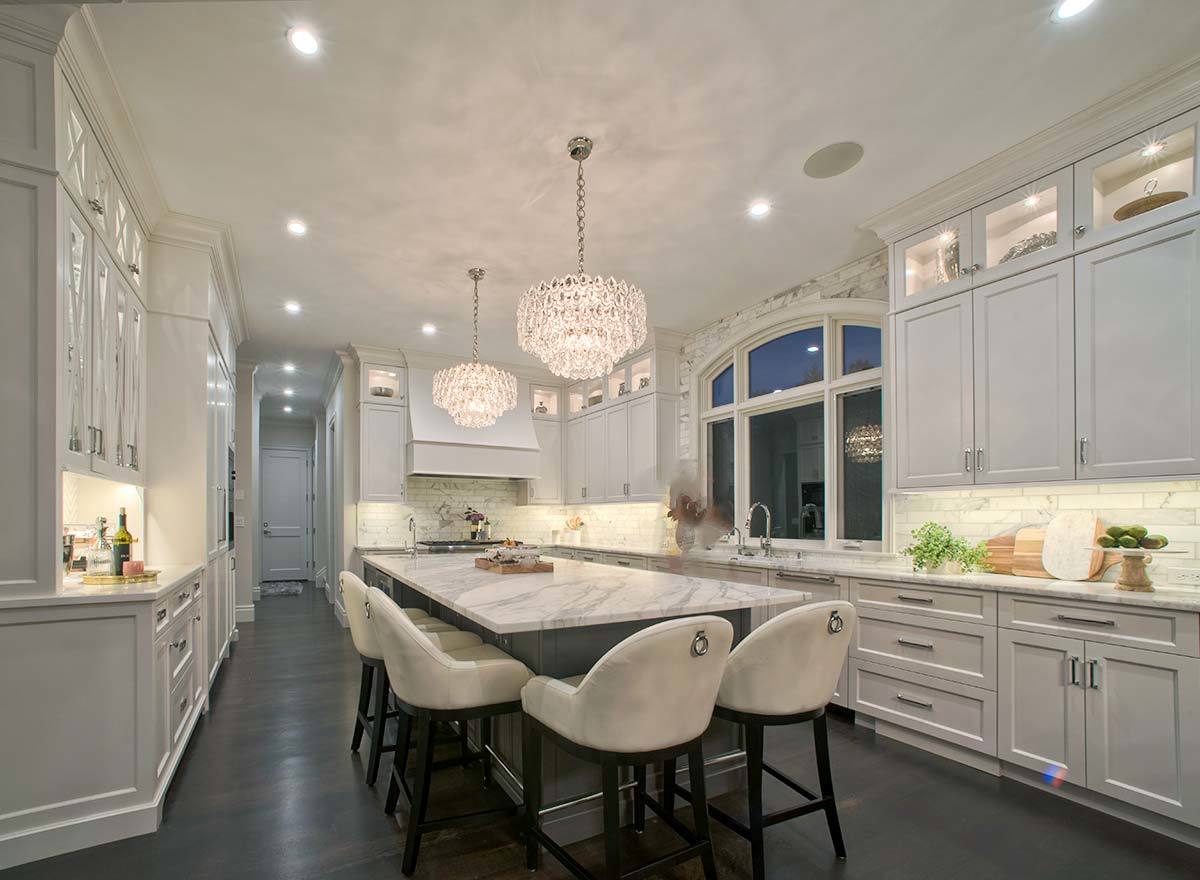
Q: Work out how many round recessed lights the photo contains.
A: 9